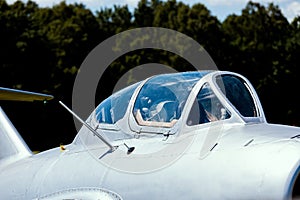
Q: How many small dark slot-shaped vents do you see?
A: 2